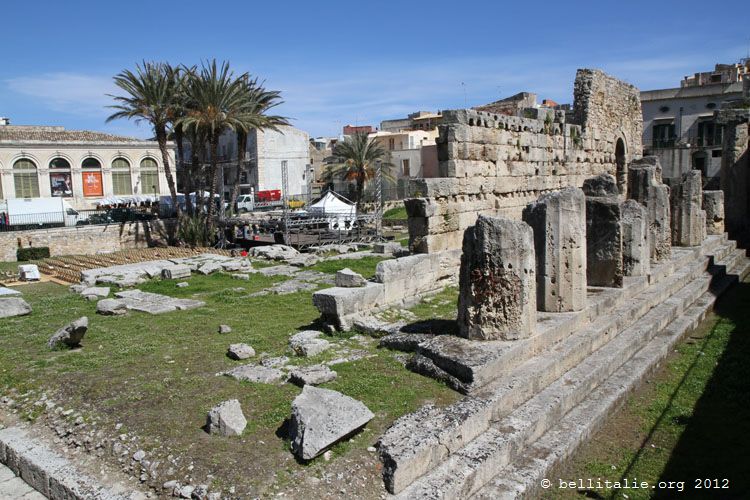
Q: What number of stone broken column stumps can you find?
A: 7